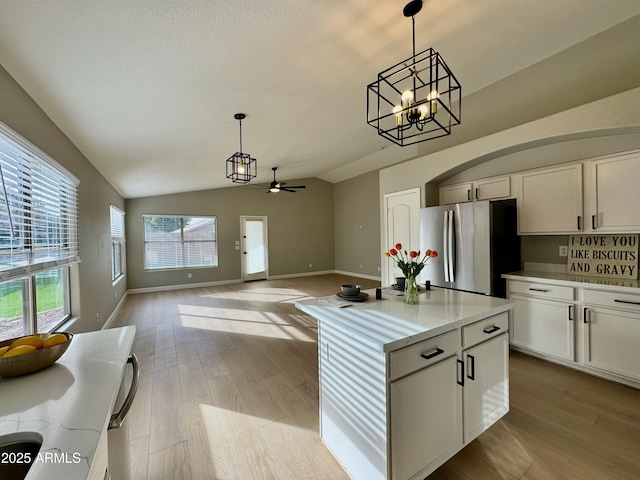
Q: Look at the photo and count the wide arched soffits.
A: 1